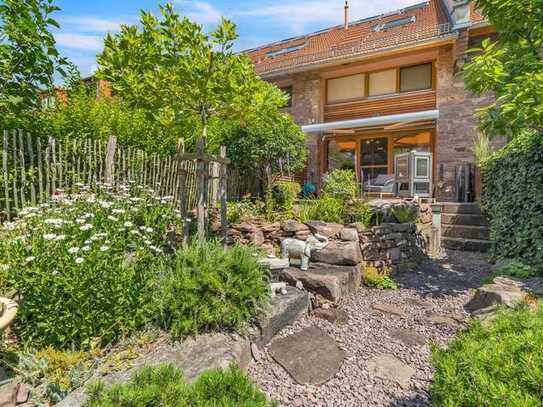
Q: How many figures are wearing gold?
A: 0